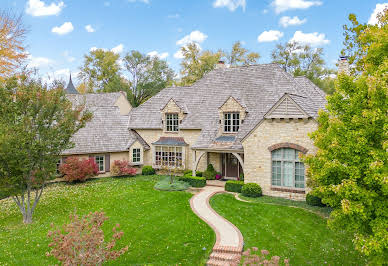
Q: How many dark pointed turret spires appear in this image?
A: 1